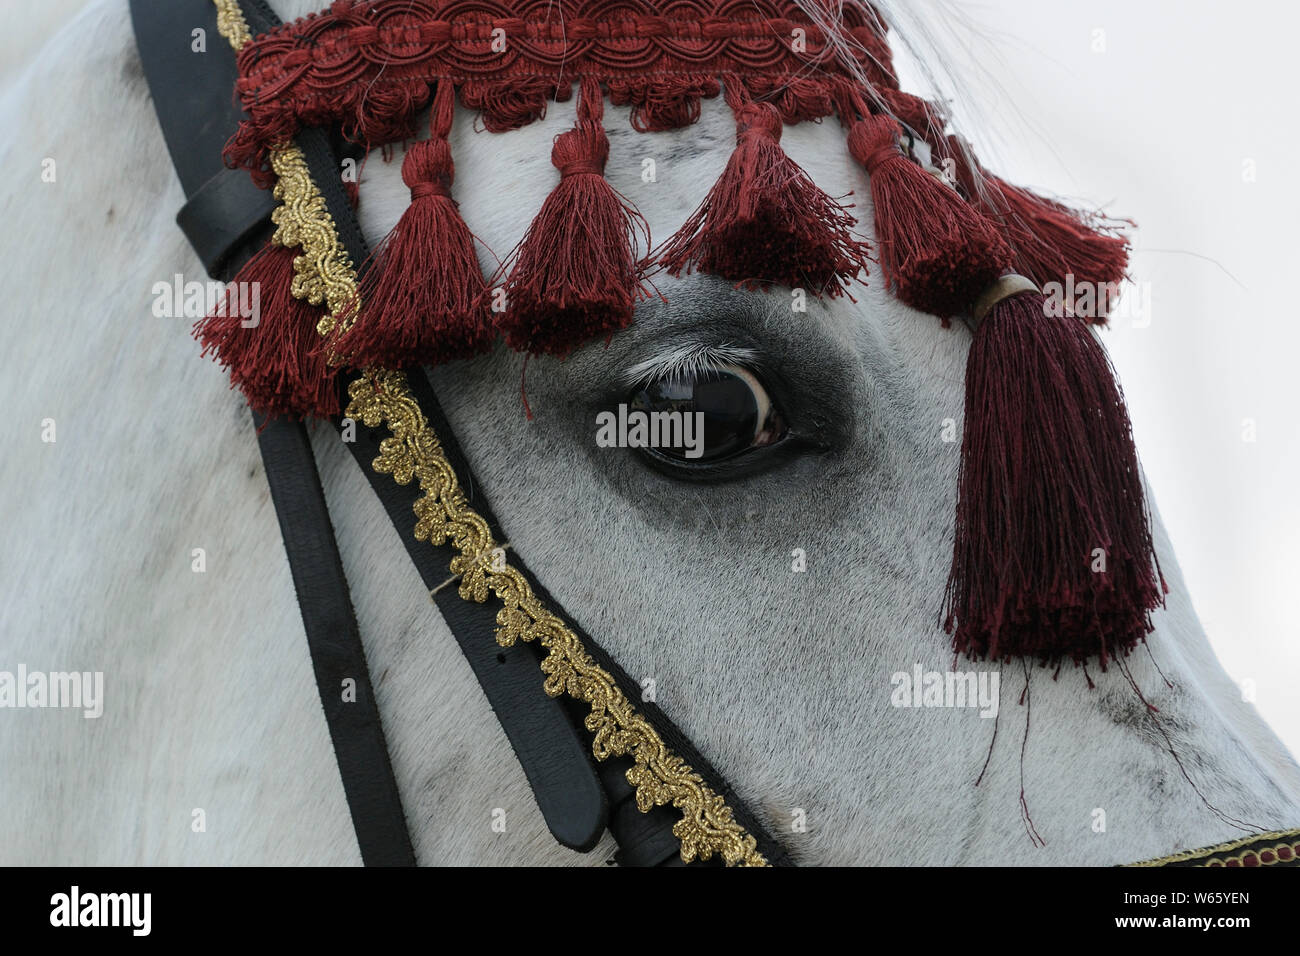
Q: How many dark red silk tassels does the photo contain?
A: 7